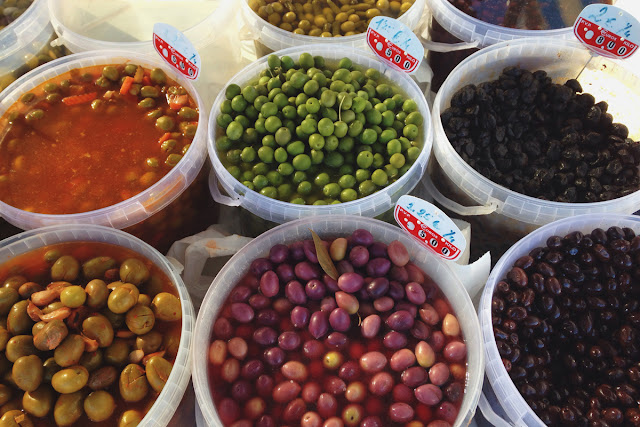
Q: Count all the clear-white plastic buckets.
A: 10